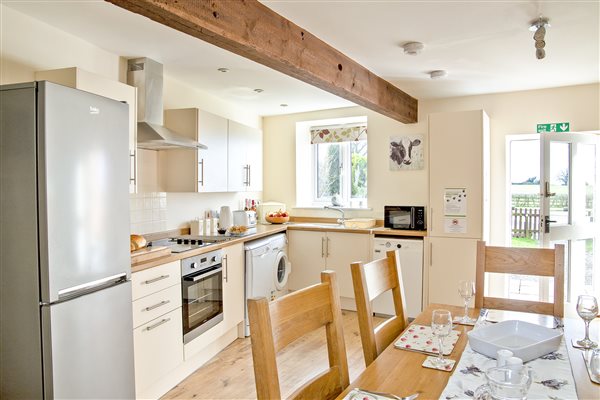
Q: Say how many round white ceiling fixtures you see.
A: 2